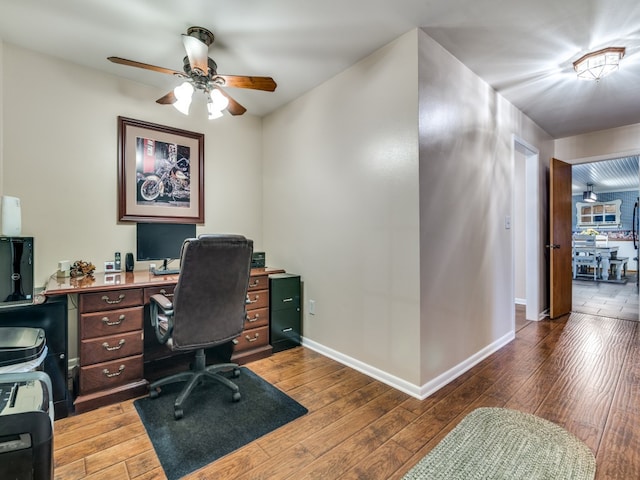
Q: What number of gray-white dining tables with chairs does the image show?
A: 1